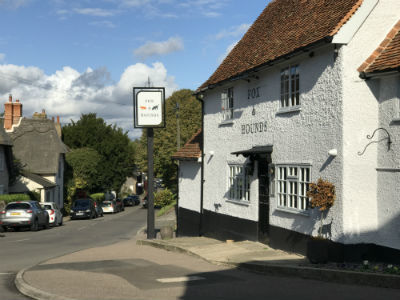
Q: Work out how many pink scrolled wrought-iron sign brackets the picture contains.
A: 0